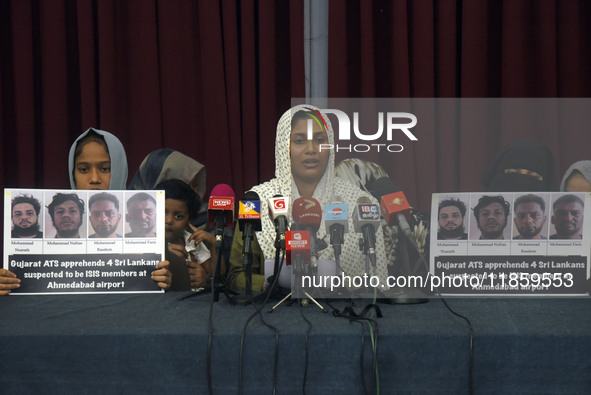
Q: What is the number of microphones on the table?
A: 8